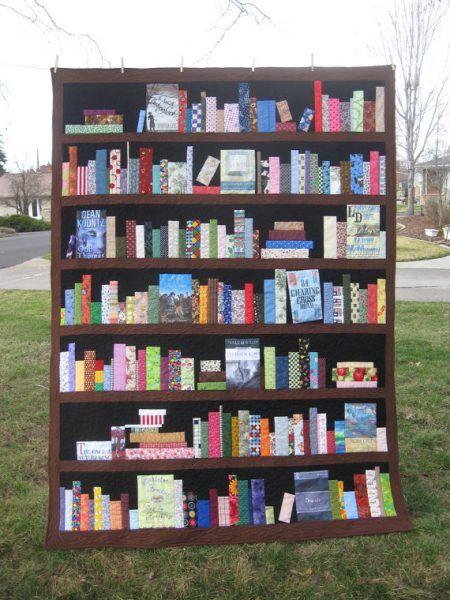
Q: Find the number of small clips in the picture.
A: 6